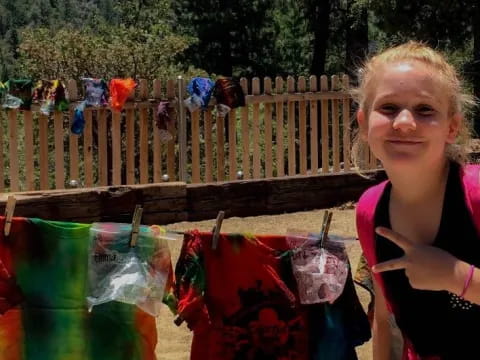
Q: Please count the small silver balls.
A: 3